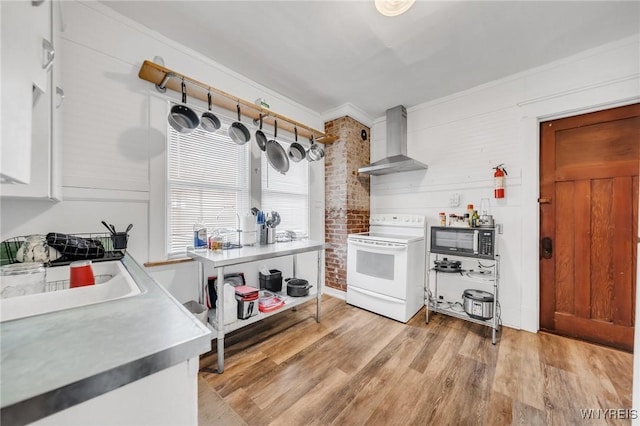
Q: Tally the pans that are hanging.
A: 7